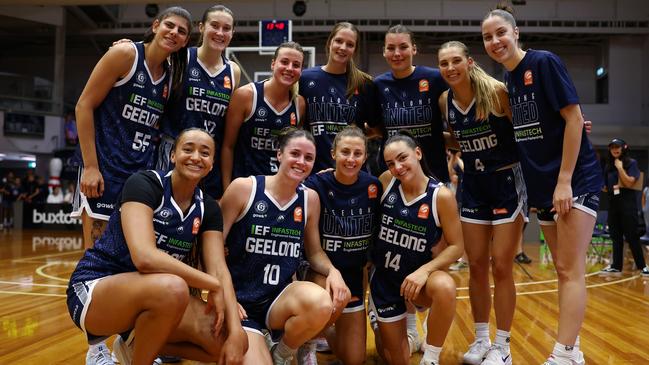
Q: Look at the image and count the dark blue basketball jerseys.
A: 7